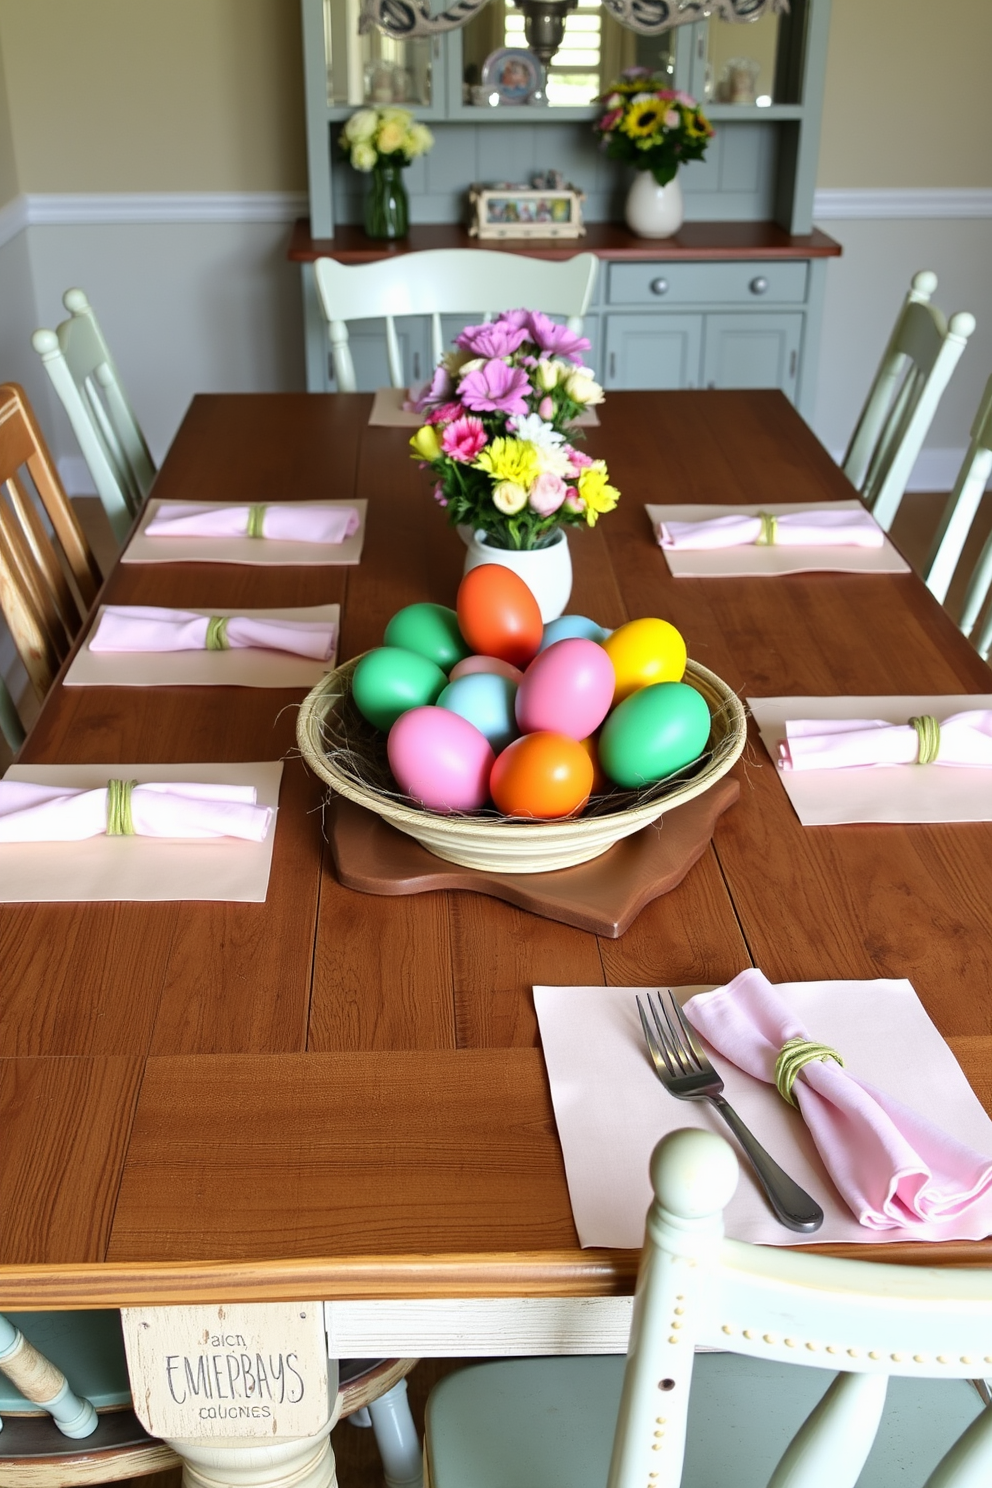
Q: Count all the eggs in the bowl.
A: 12